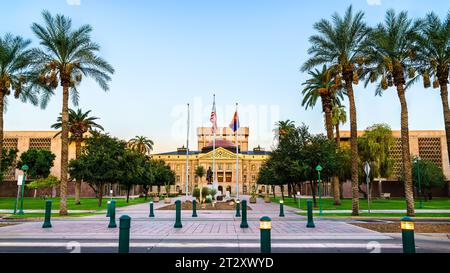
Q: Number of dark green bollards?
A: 13